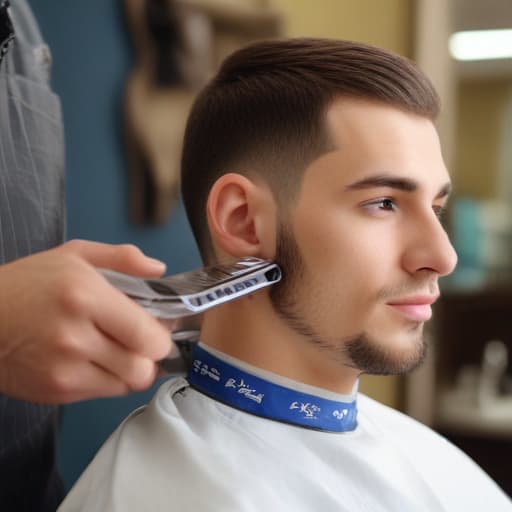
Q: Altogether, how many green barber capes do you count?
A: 0